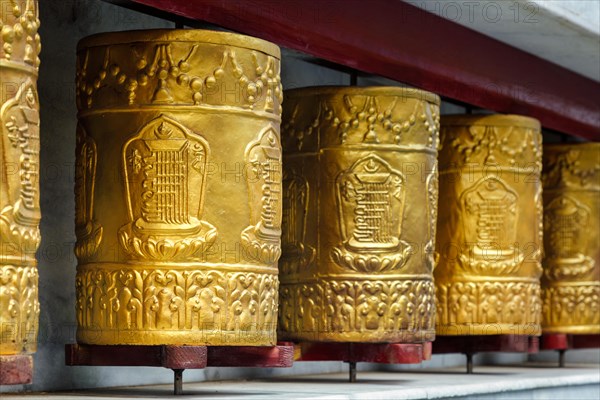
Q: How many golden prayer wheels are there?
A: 5